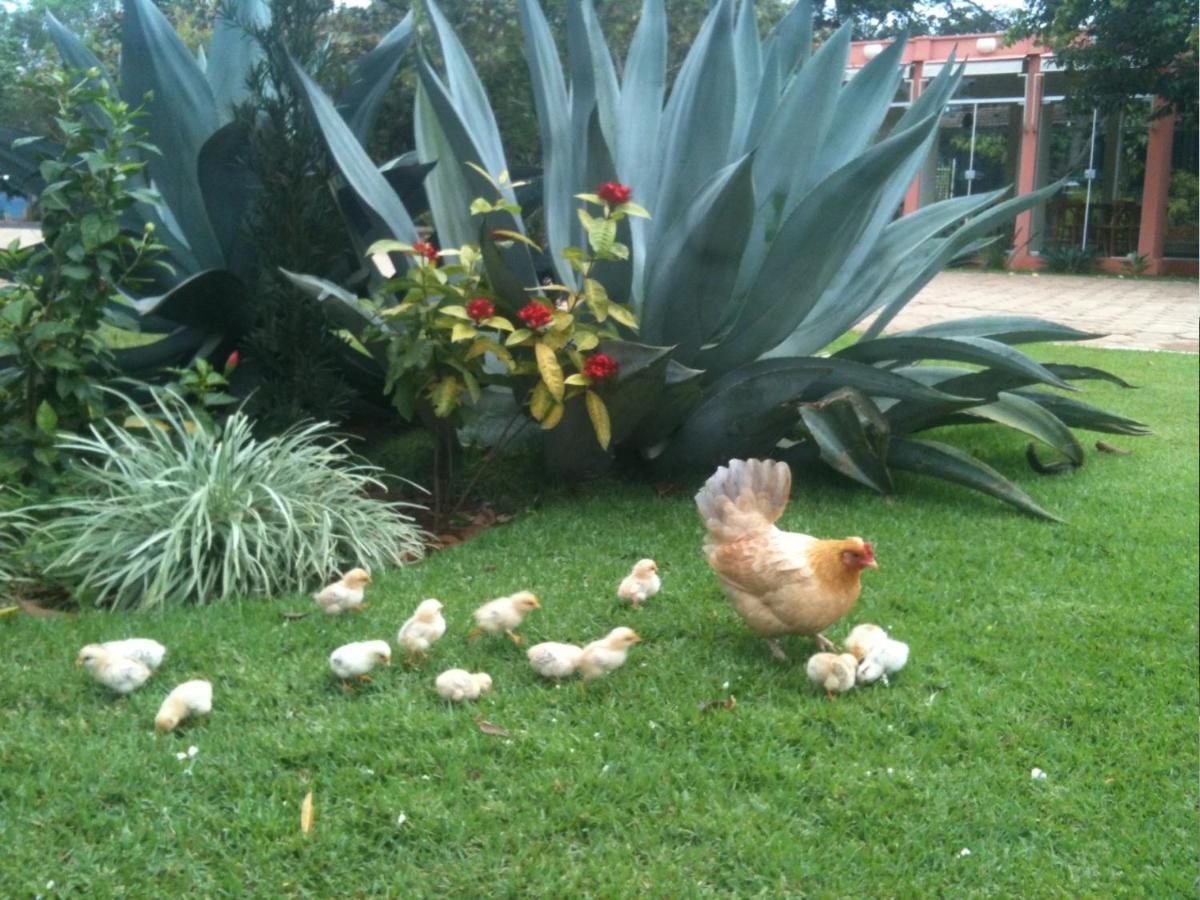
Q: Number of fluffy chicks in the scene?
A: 14